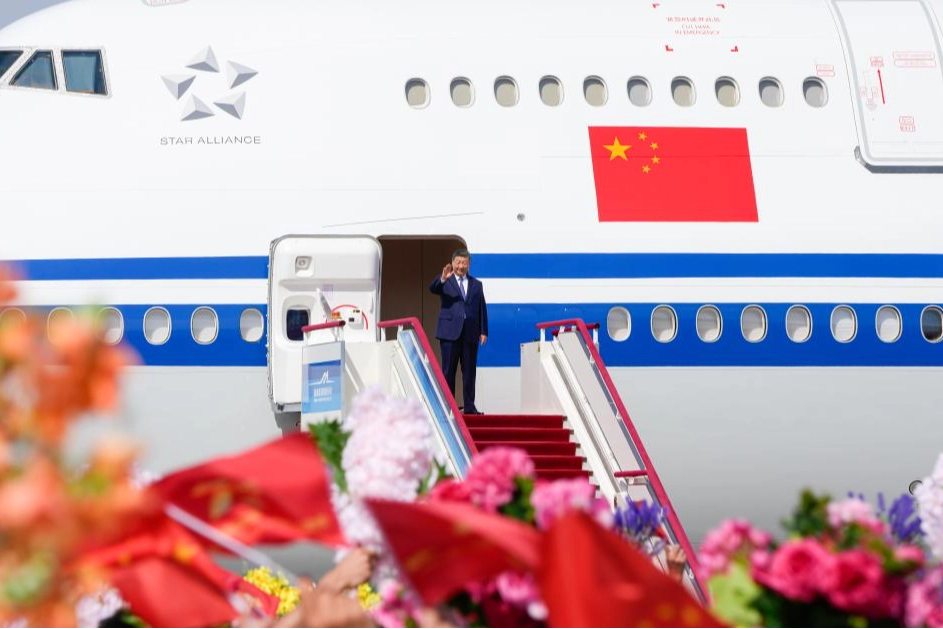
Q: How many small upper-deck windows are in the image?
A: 10